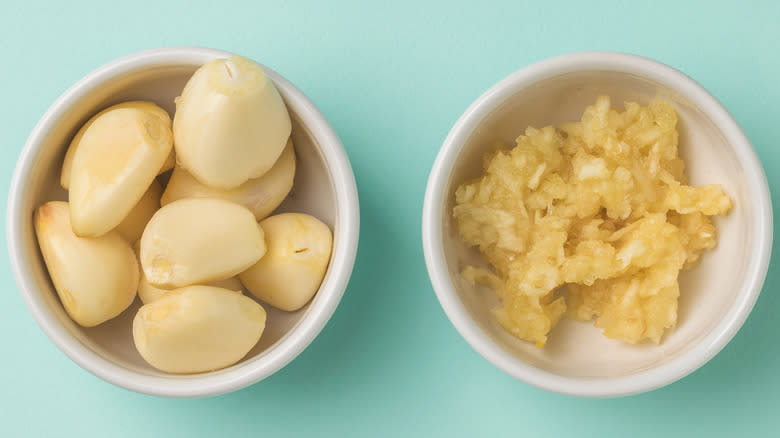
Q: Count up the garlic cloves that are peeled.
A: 10